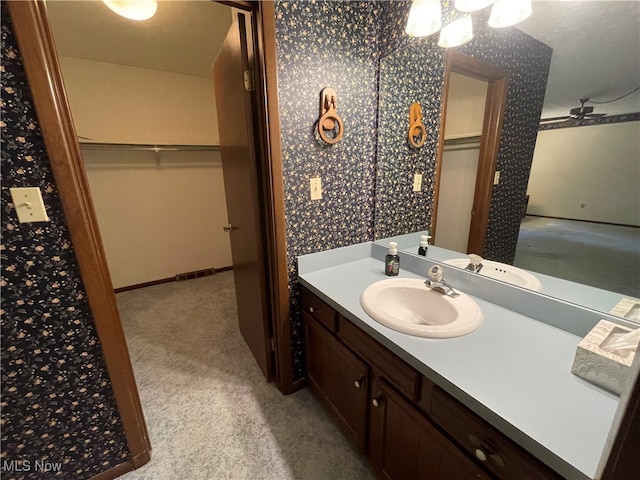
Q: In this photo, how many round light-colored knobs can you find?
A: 4